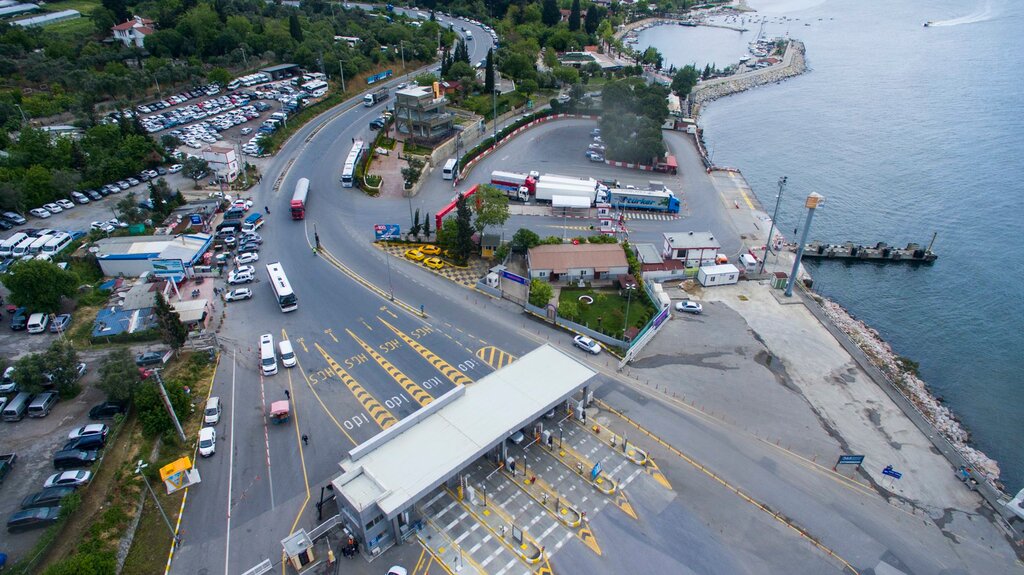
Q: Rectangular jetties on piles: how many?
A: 1